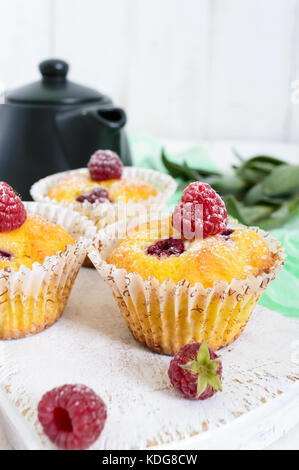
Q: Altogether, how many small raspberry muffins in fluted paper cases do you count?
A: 3